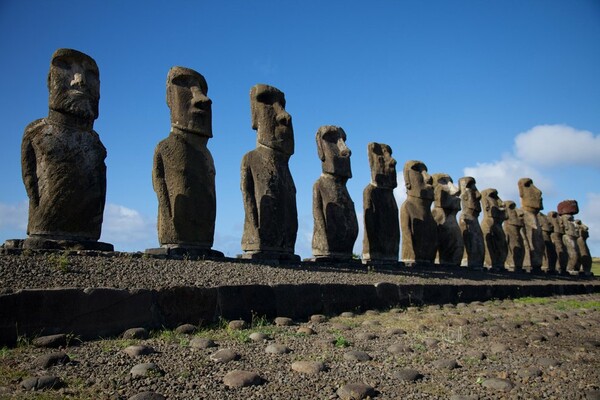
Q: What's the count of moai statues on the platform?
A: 15